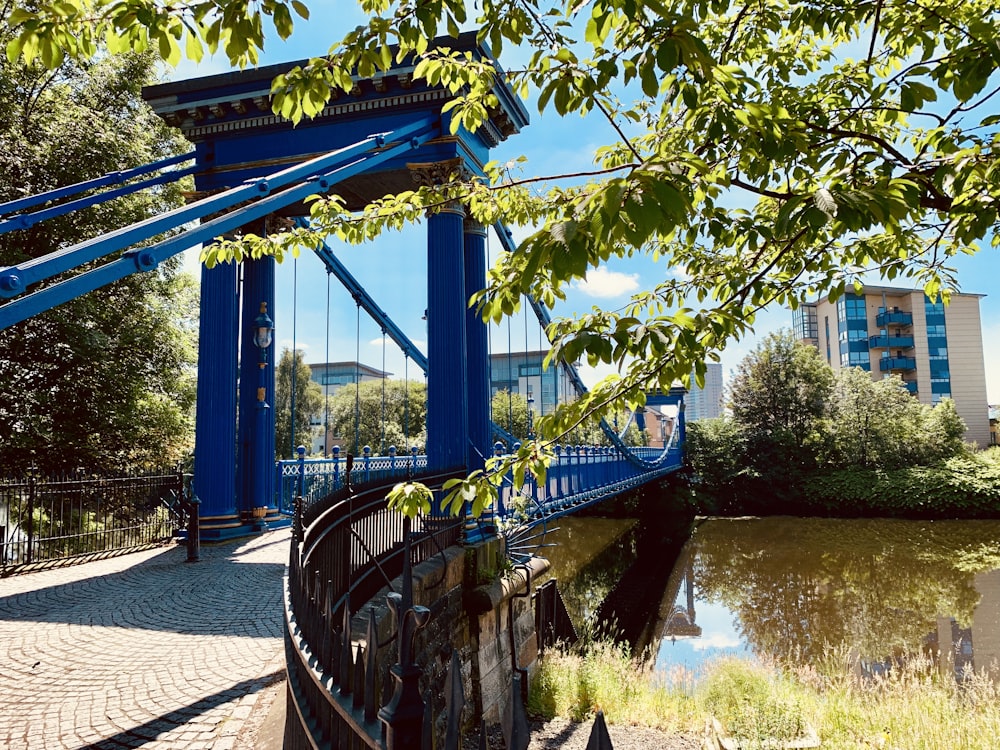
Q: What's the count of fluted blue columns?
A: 4